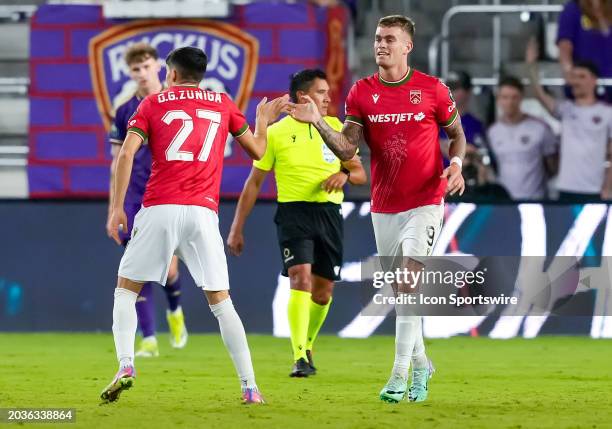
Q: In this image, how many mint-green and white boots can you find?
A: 2